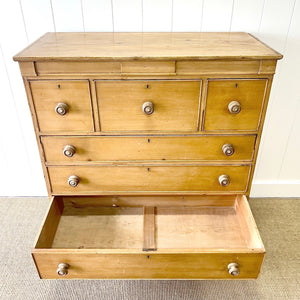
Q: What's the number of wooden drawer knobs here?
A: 9